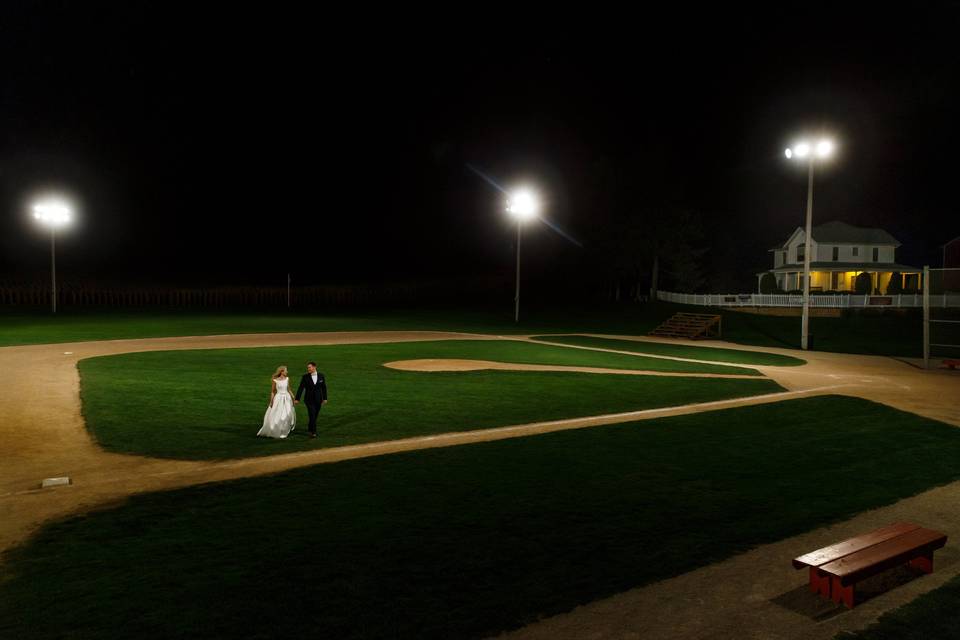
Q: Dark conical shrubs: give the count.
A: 3